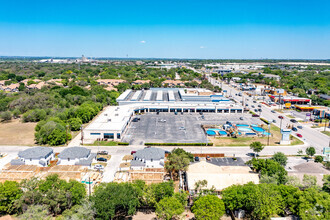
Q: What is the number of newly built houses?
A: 3